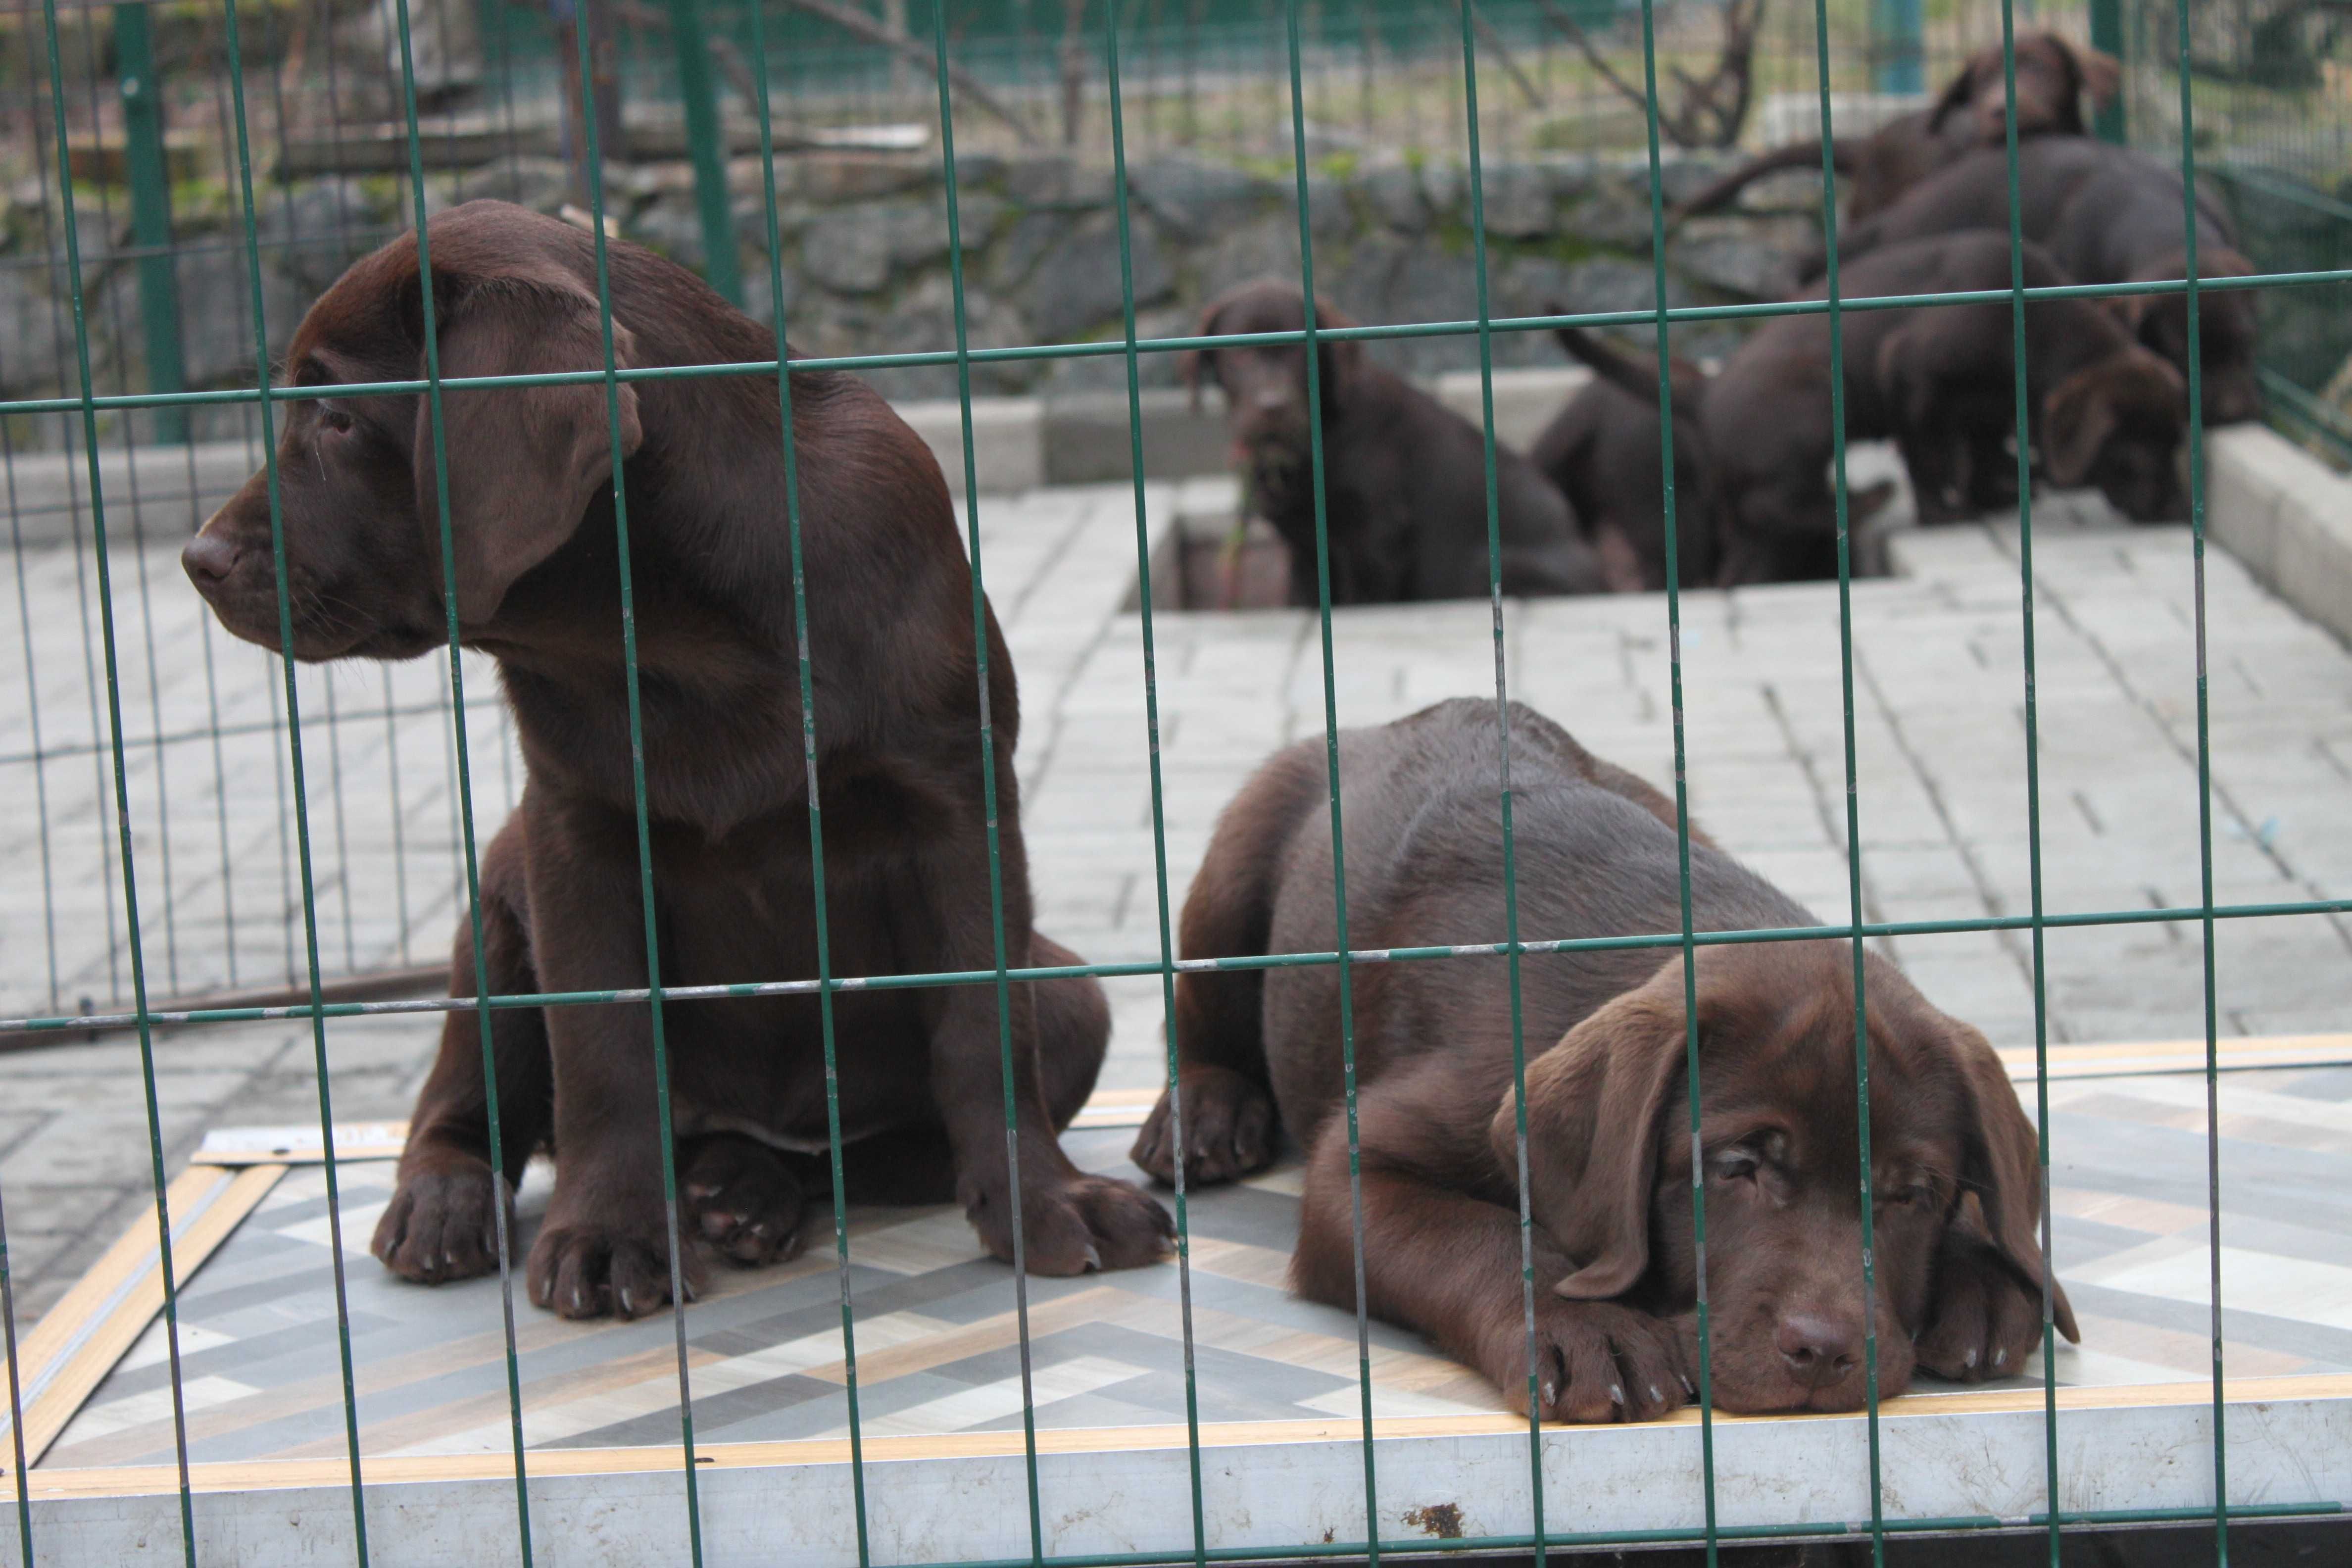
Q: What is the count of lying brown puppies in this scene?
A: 1